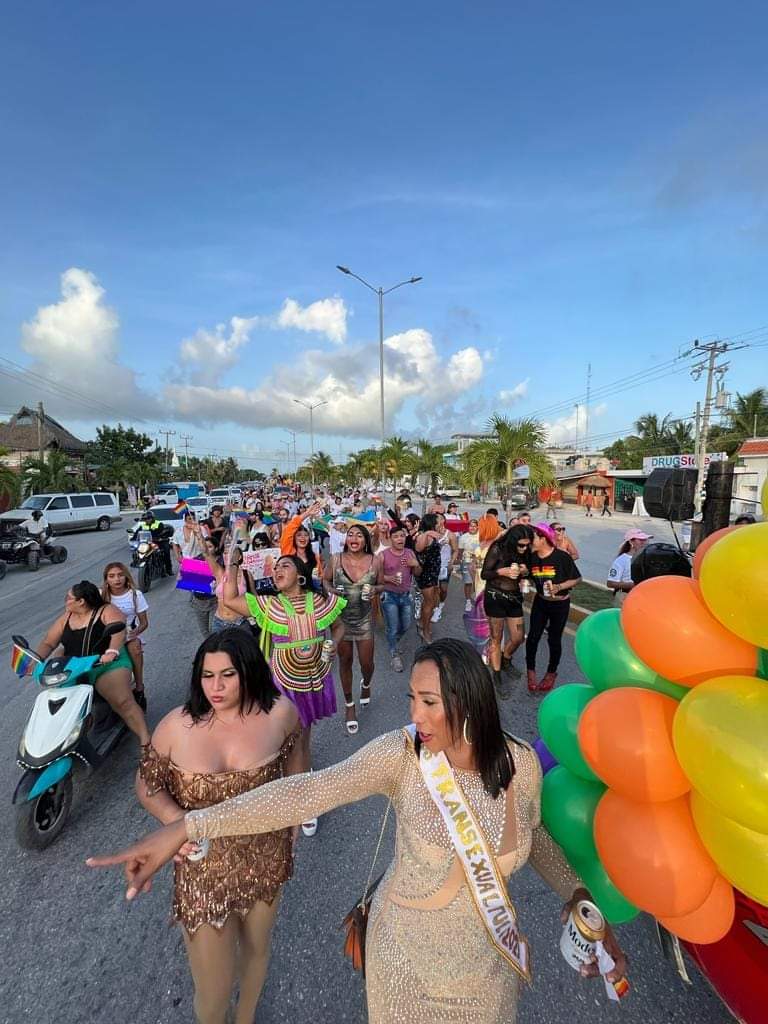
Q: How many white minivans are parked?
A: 1